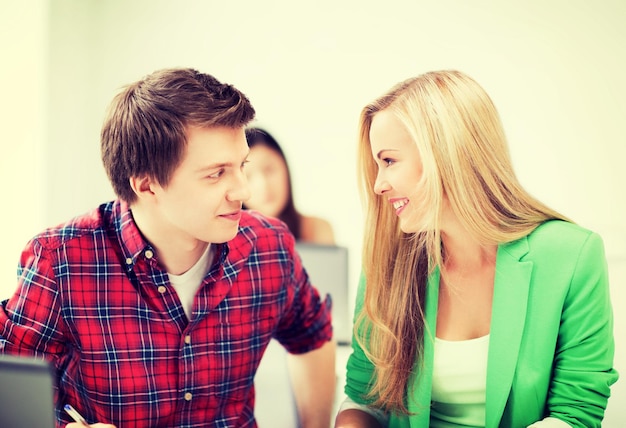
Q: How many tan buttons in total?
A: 5